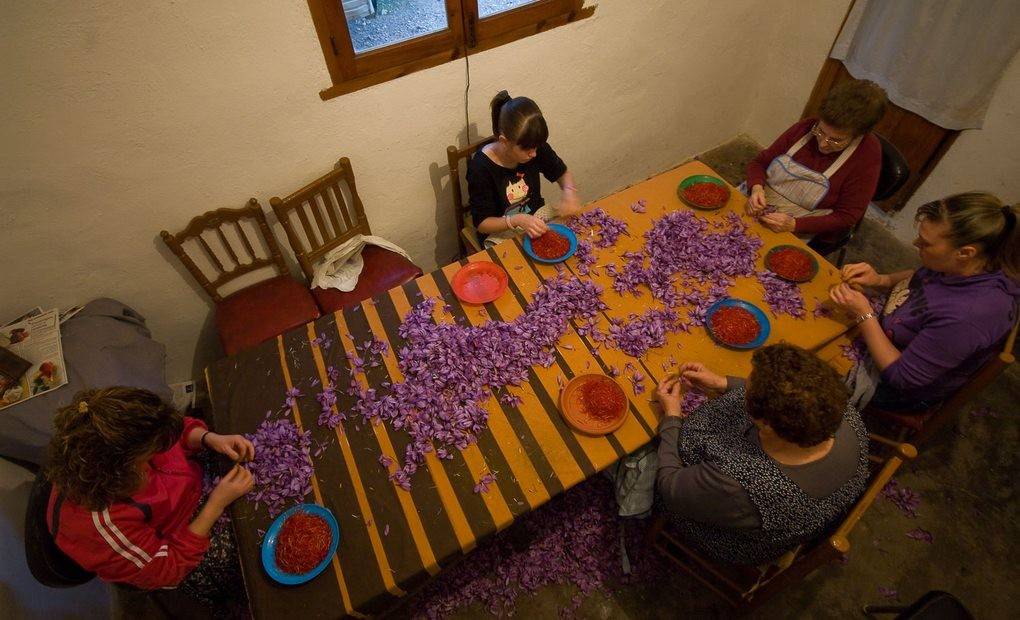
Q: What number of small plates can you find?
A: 7